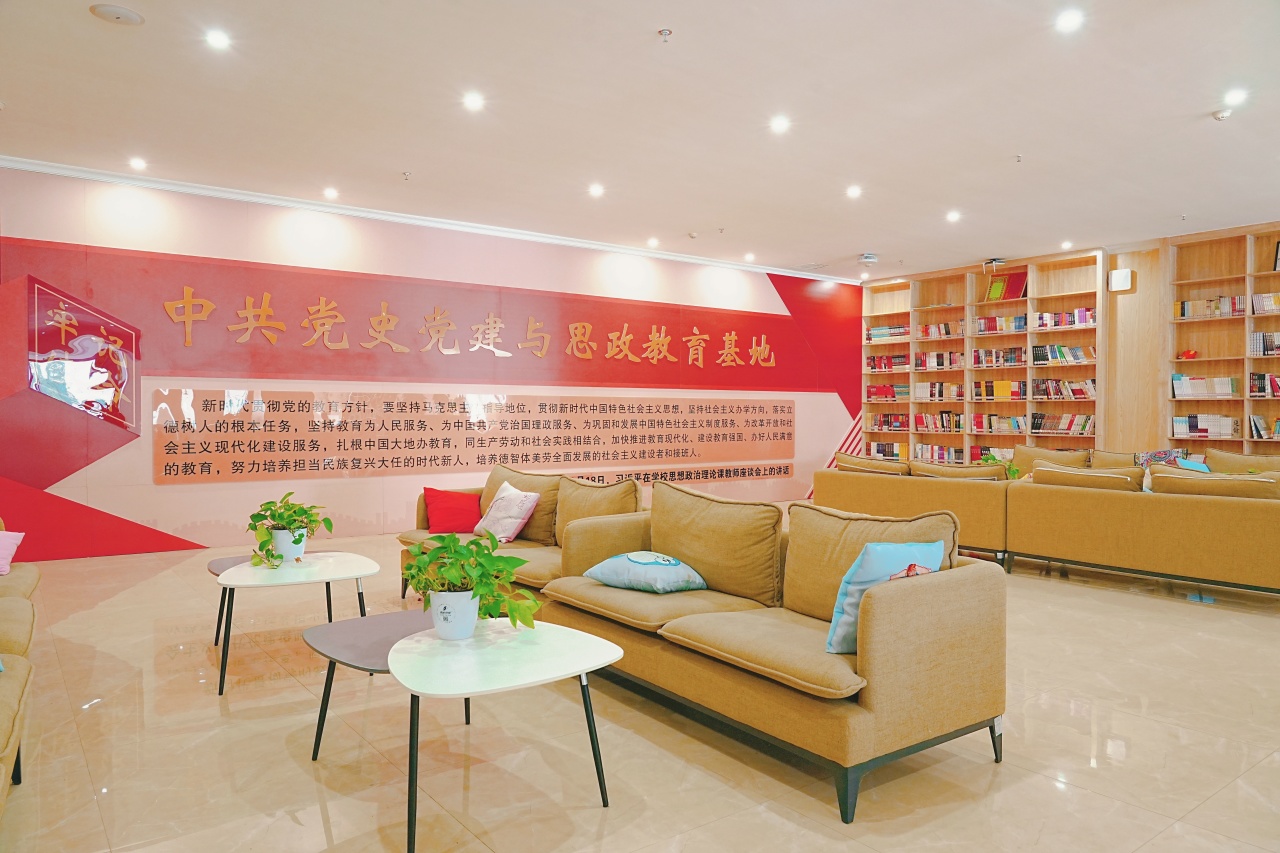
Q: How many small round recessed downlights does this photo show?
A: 14